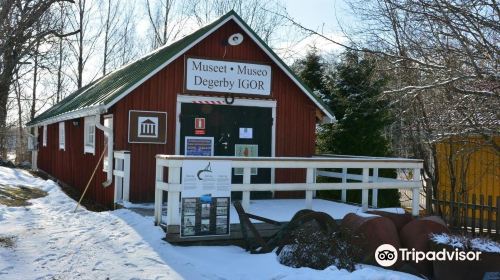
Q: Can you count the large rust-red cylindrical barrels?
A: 3